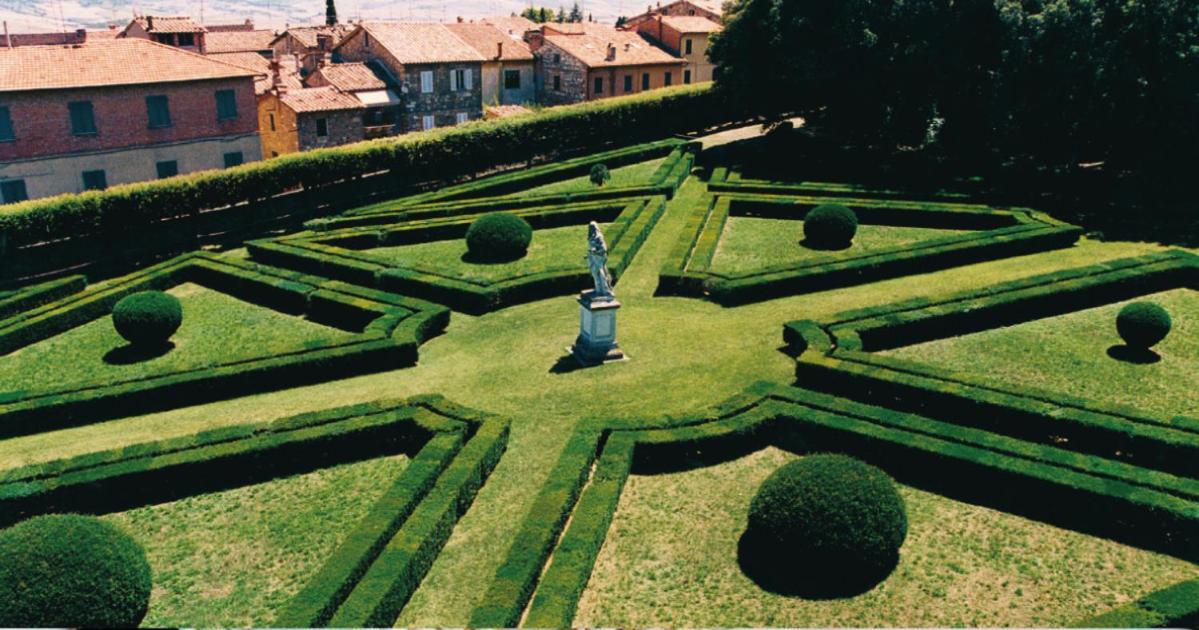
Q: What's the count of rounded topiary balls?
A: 7